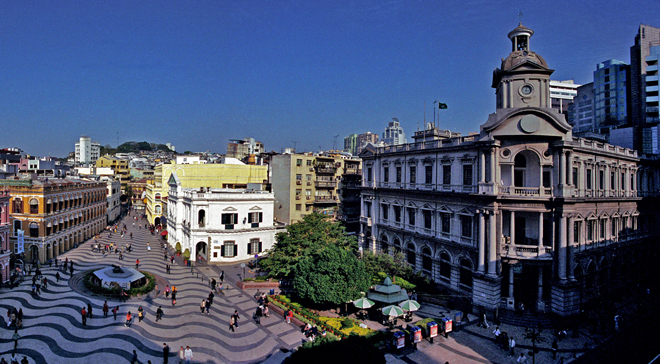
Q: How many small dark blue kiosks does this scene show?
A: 4